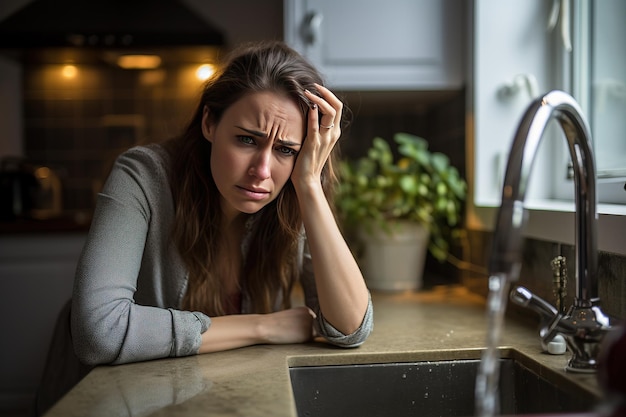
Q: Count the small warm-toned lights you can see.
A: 3